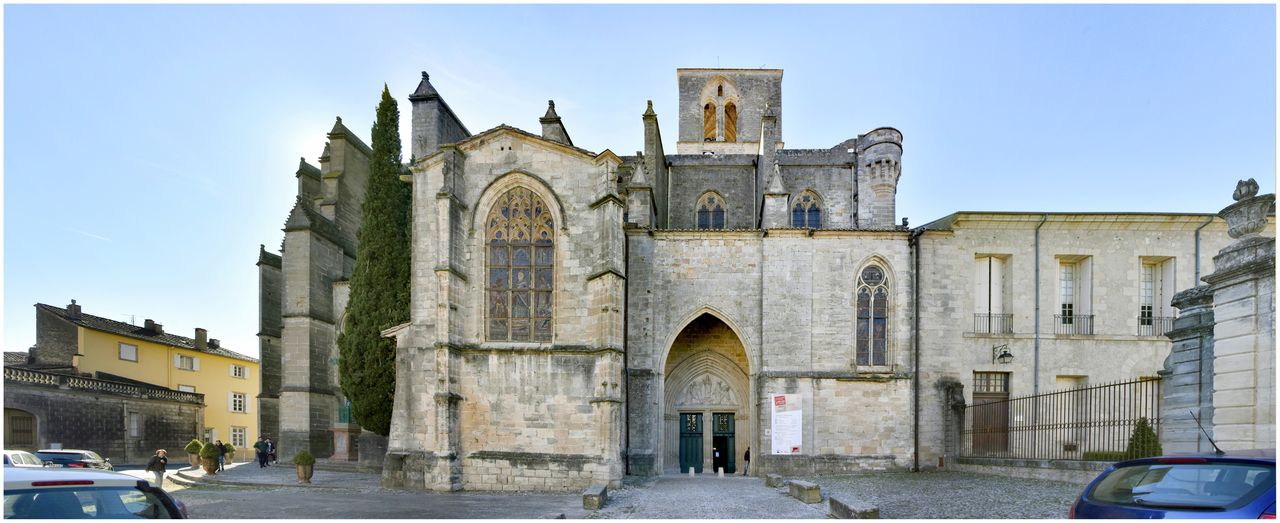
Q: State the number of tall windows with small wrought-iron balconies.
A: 3